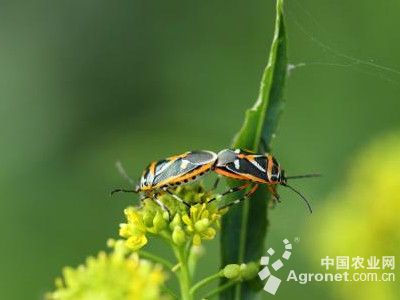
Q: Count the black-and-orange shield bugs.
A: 2